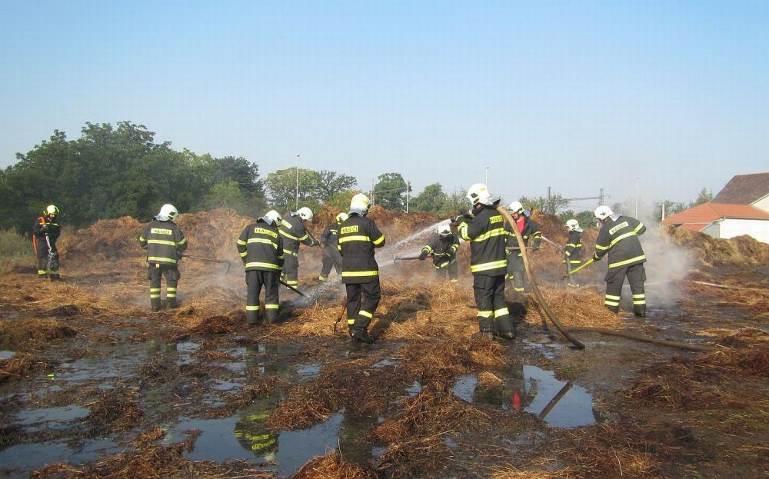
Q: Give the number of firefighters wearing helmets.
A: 11